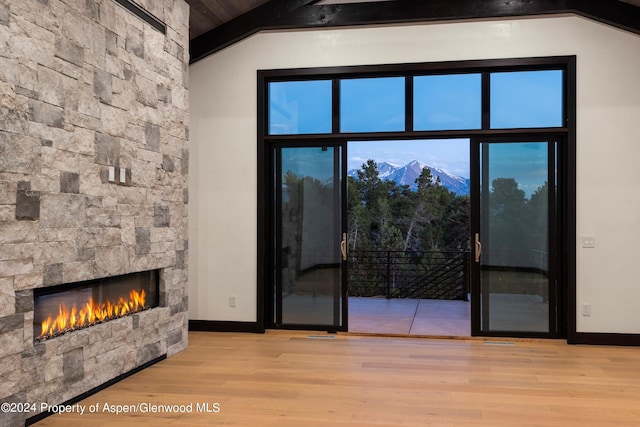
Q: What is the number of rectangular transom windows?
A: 4